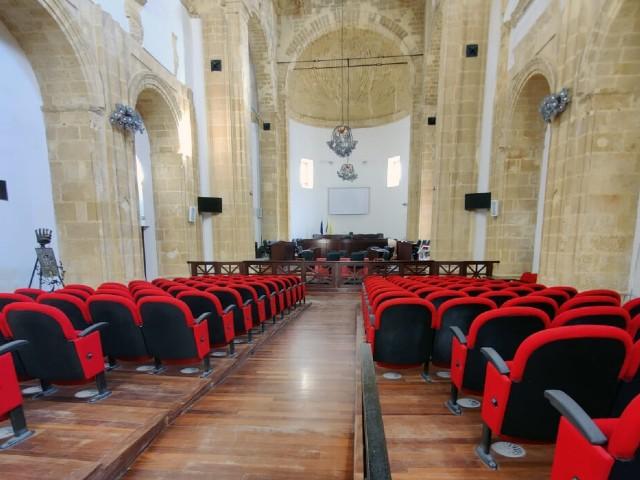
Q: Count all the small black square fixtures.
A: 4